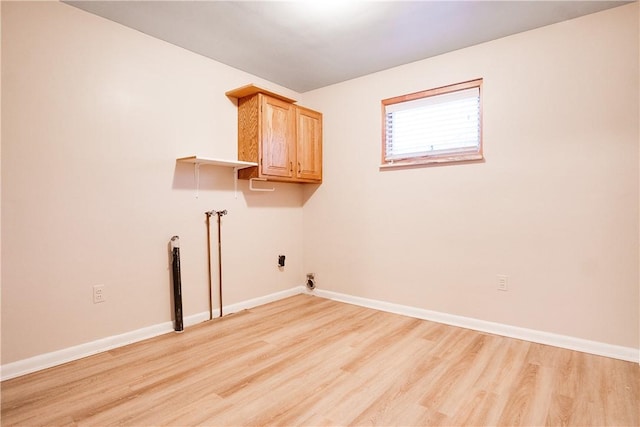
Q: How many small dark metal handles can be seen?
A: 2